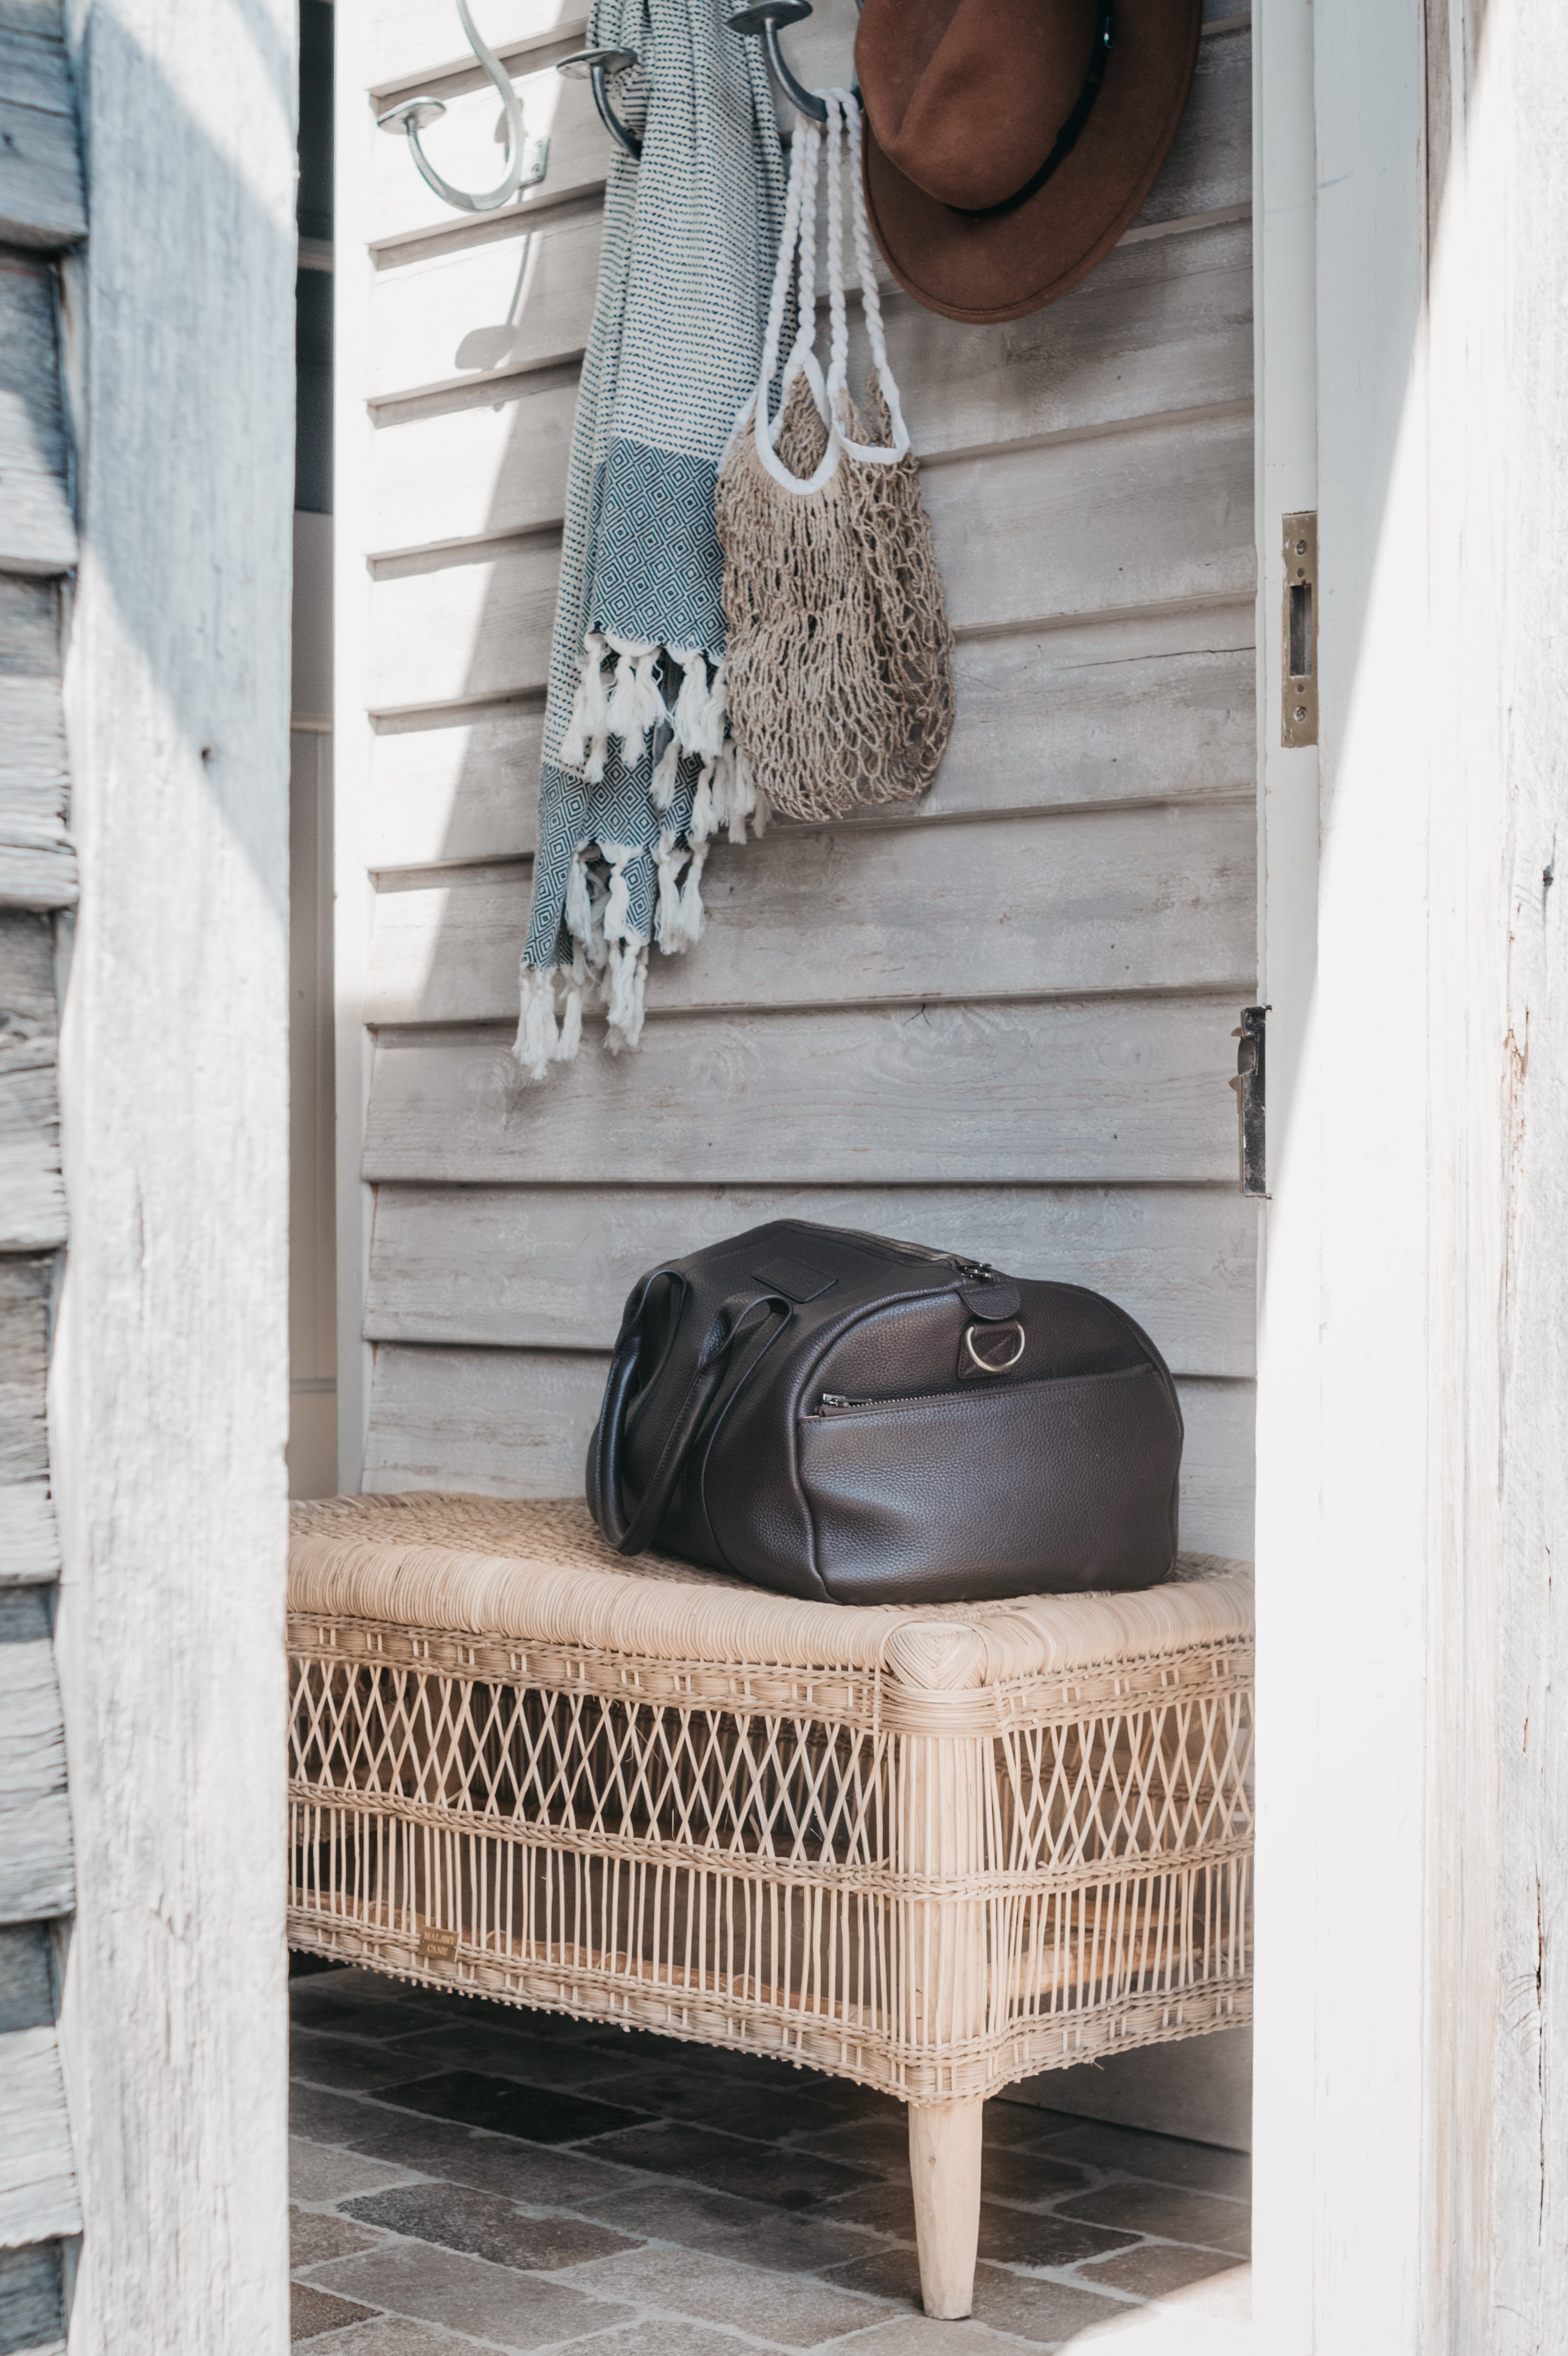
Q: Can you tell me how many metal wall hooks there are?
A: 3